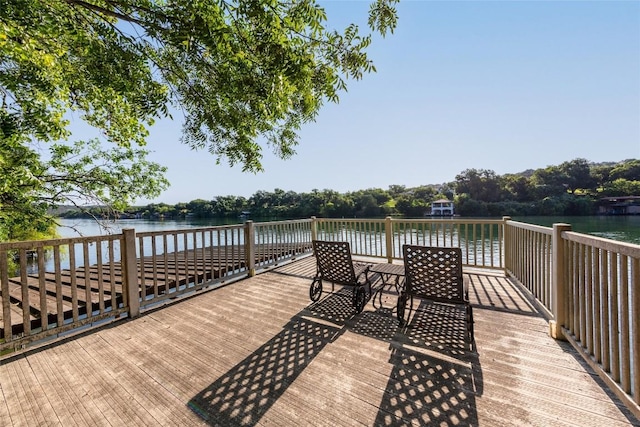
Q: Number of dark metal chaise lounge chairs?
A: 2